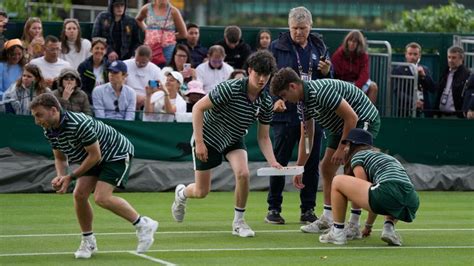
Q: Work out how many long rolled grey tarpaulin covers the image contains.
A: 1